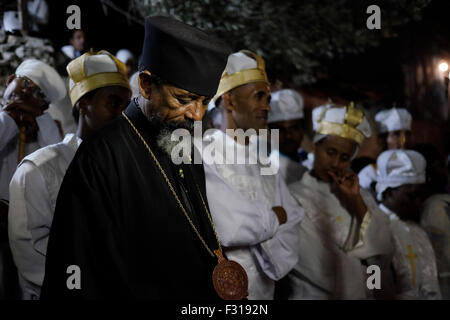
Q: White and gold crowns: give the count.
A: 3